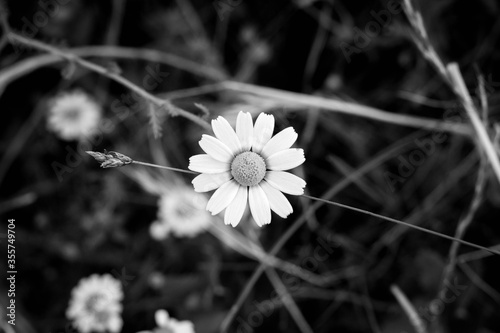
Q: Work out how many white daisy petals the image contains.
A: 13